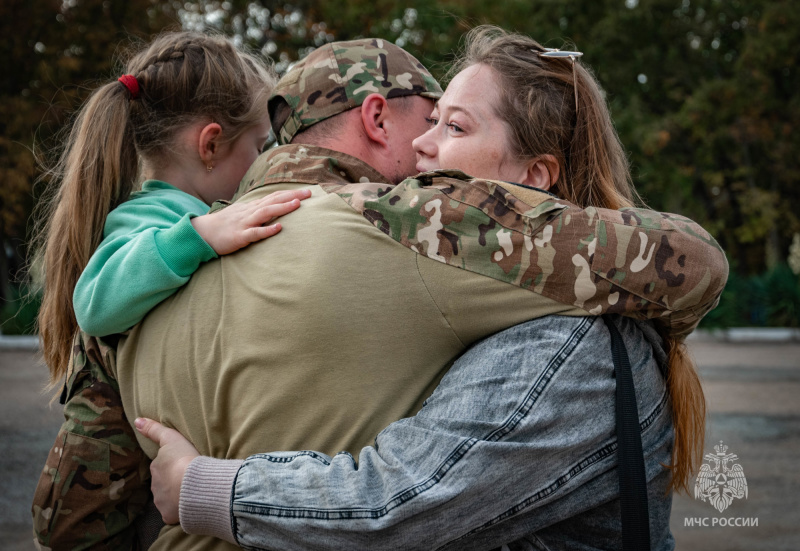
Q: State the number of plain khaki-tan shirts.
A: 1